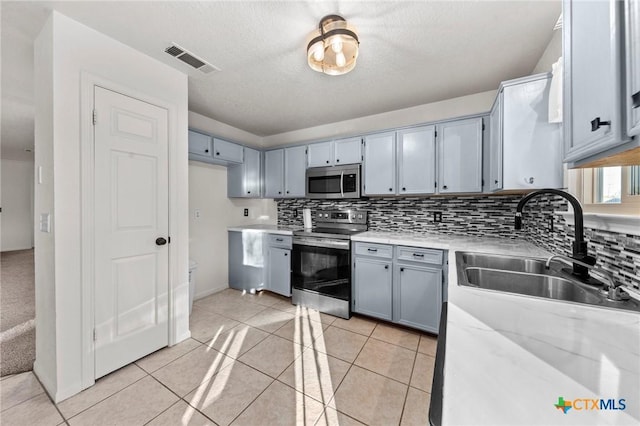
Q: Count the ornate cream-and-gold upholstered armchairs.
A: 0